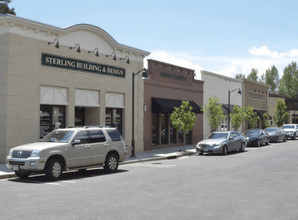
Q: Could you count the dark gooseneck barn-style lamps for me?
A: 5